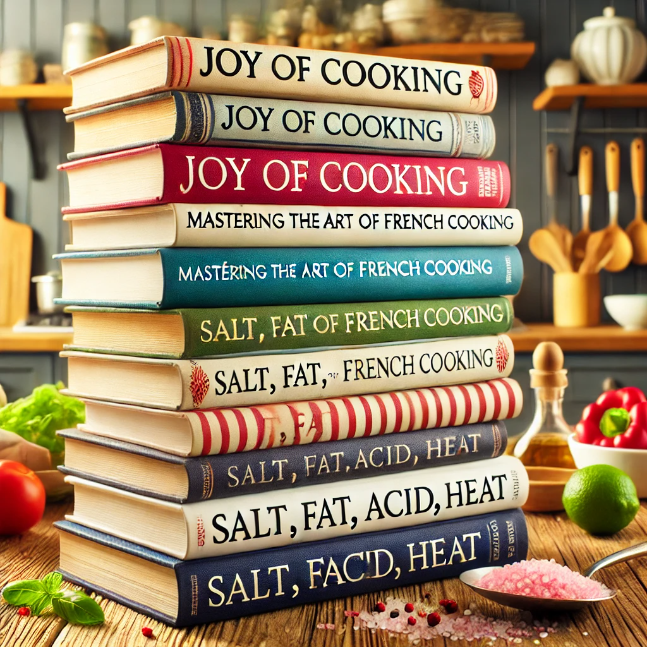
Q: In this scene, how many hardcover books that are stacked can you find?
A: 11